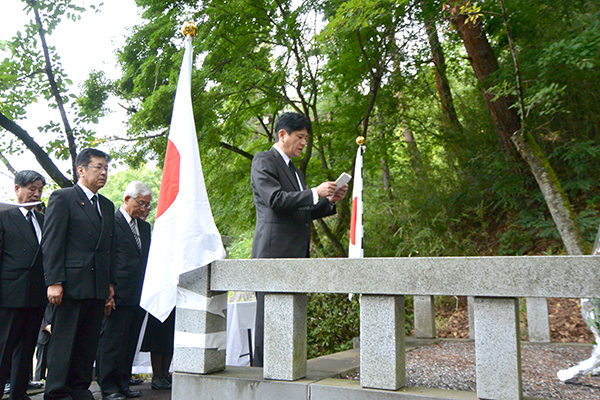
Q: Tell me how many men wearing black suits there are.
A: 4